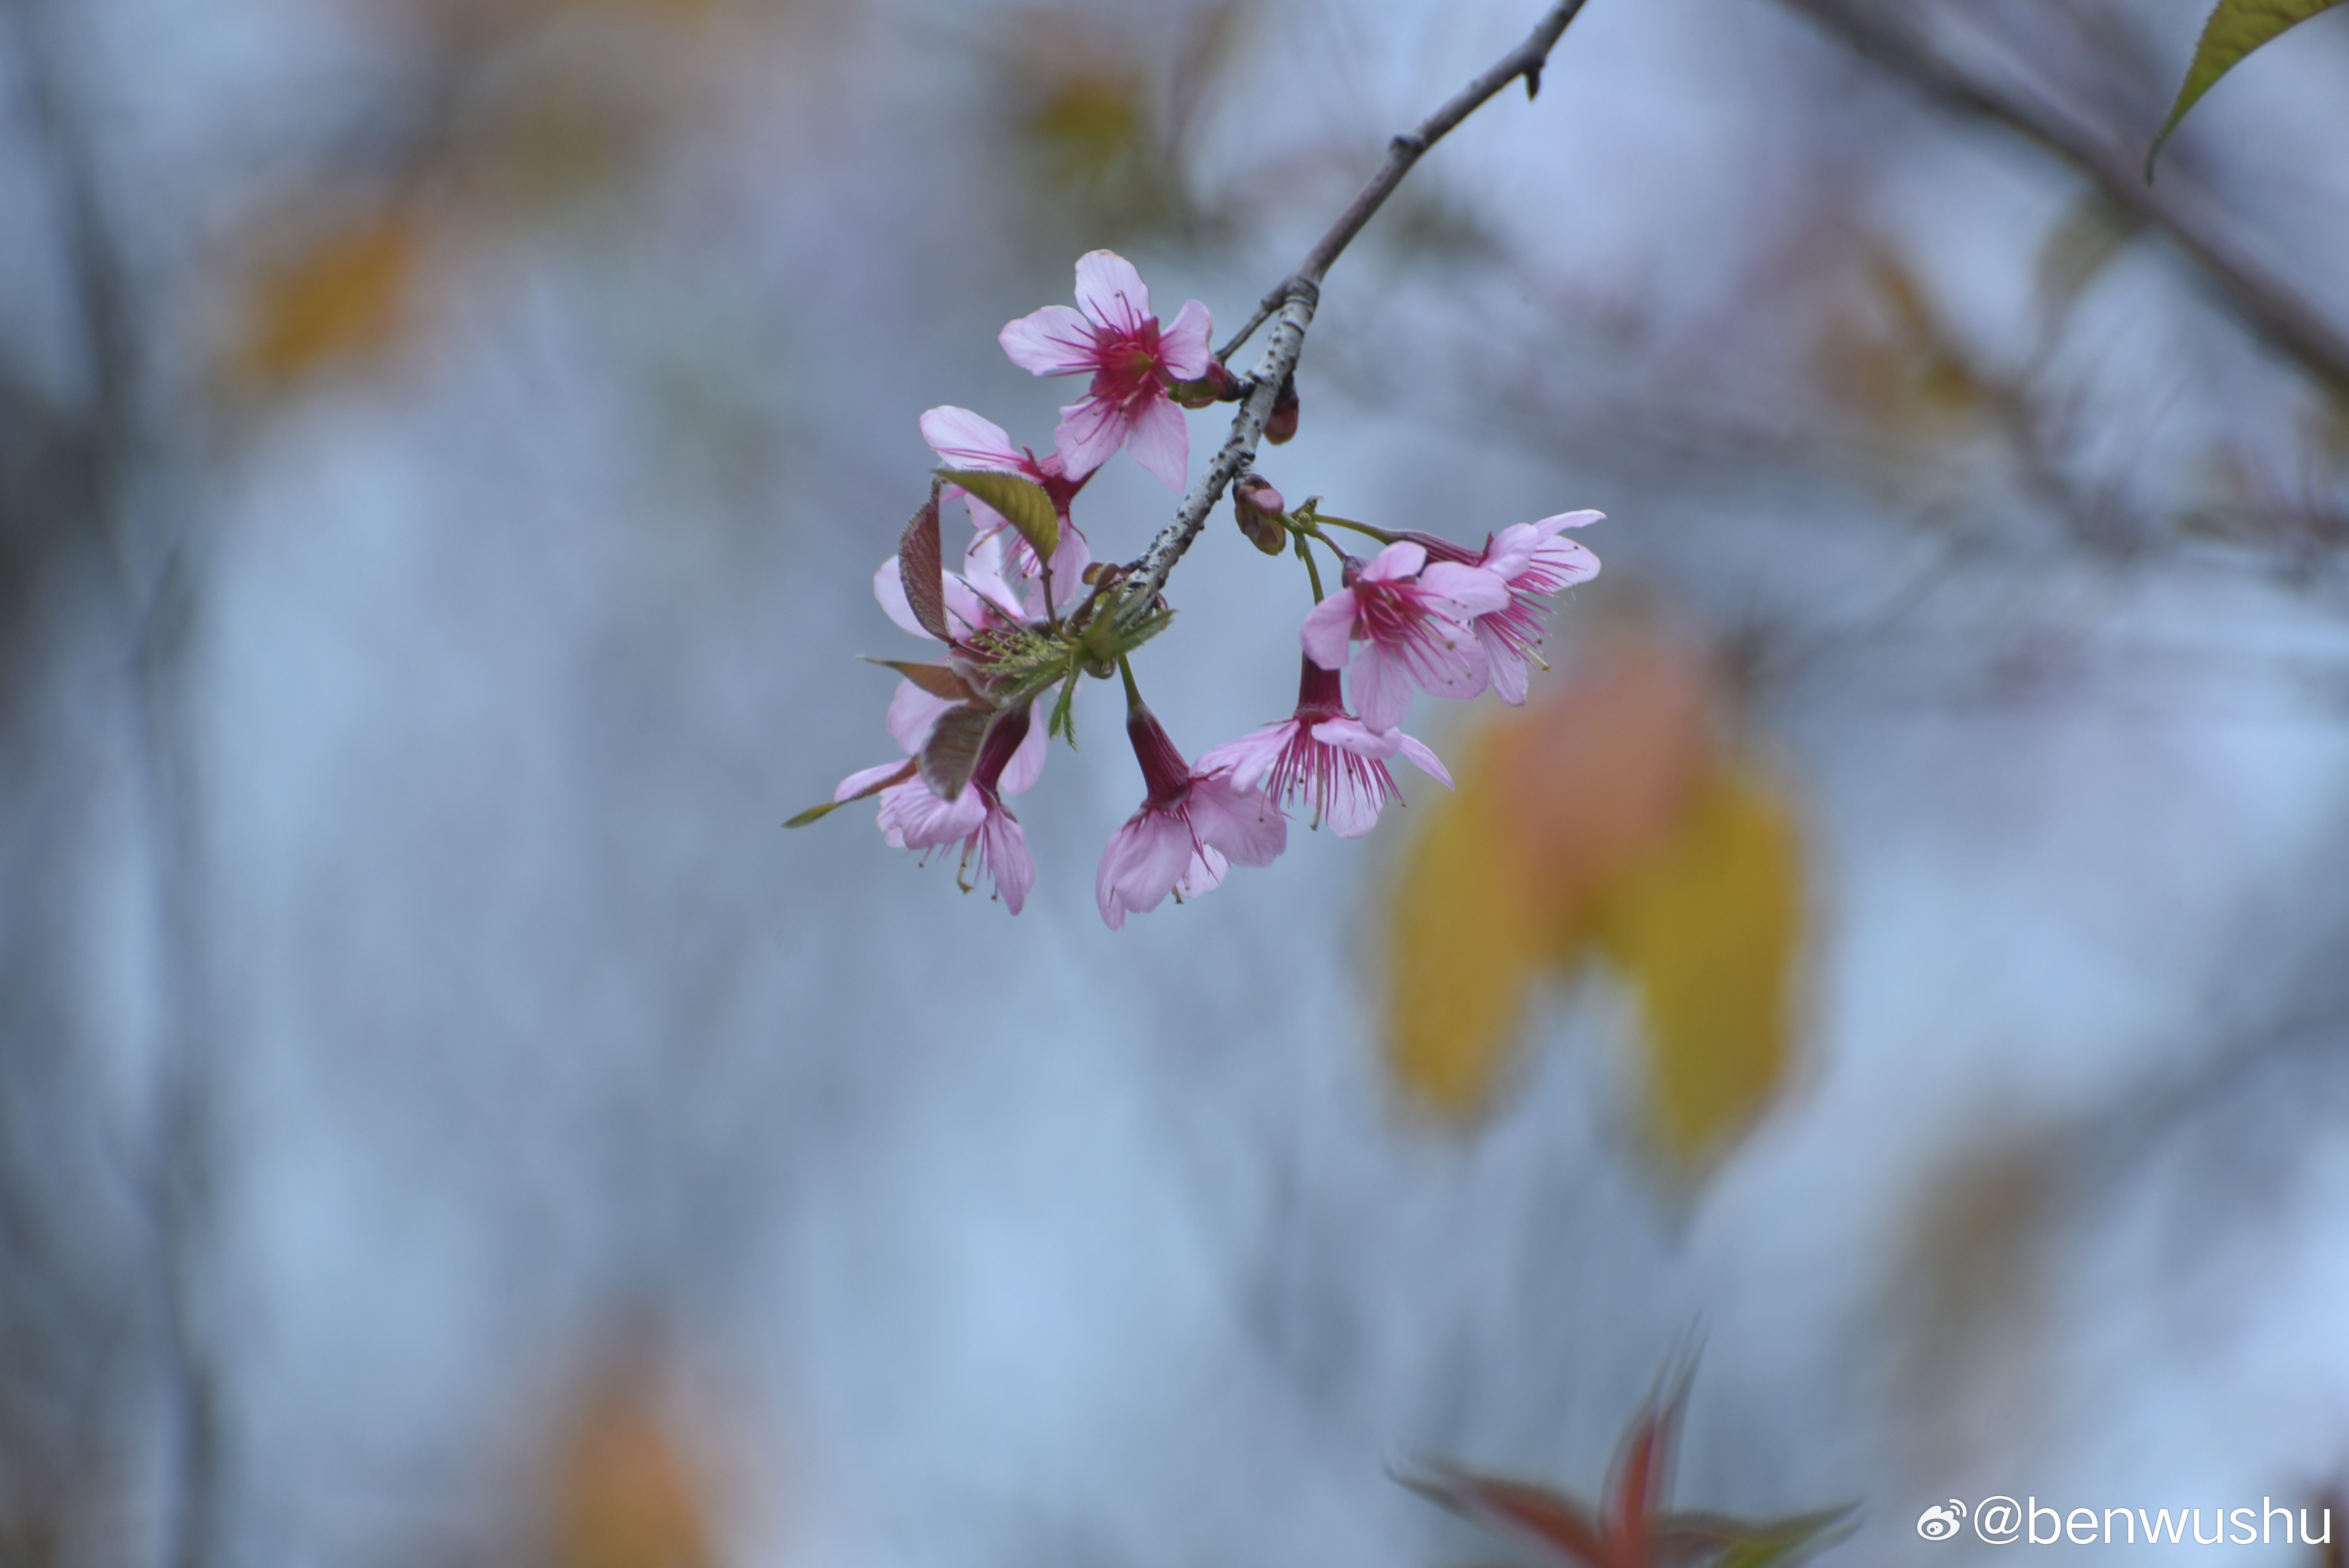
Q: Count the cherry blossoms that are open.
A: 8